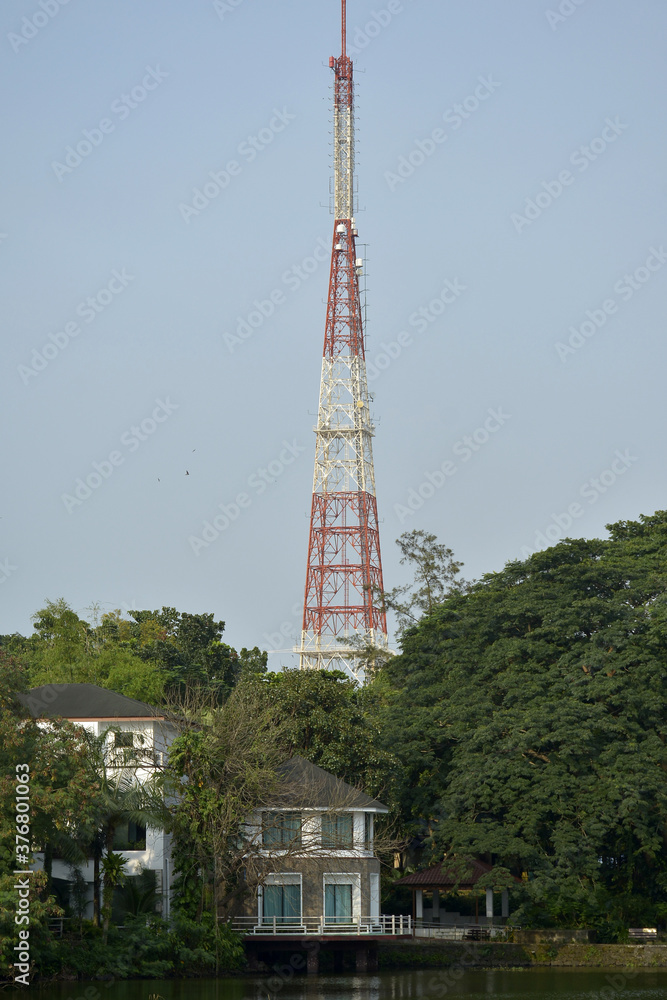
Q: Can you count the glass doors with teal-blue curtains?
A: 2